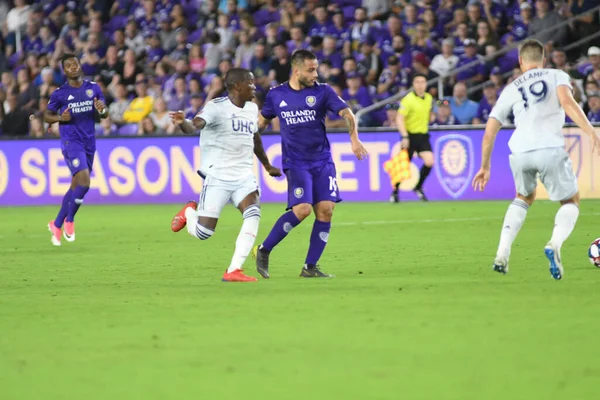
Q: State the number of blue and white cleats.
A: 2